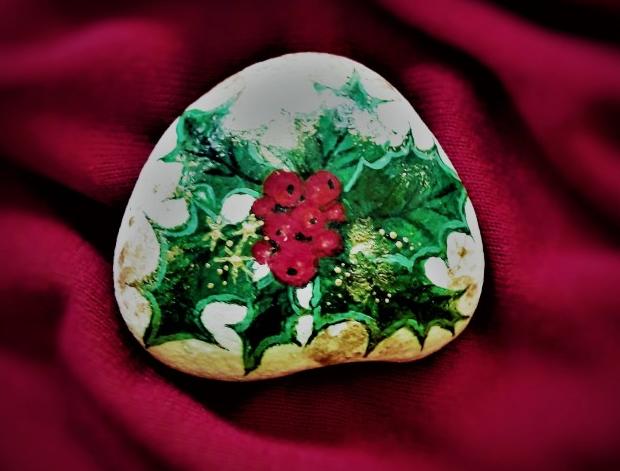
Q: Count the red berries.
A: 9